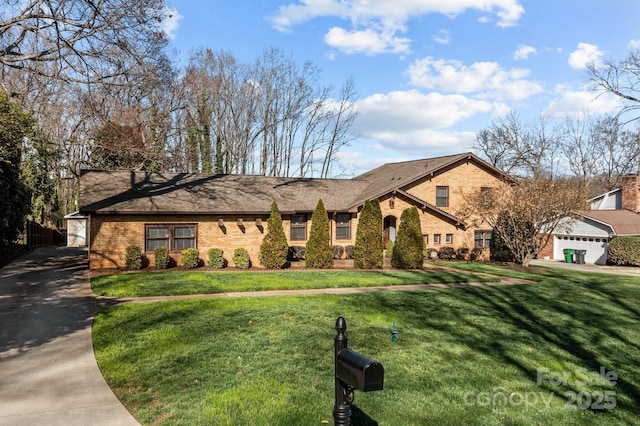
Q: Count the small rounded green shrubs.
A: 5